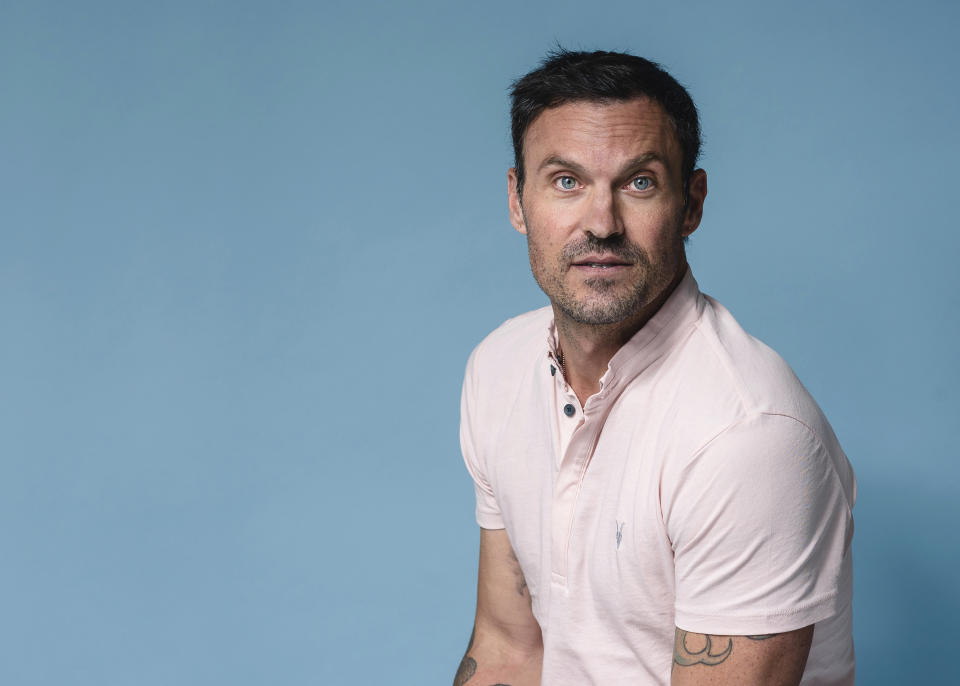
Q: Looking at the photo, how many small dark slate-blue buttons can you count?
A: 2